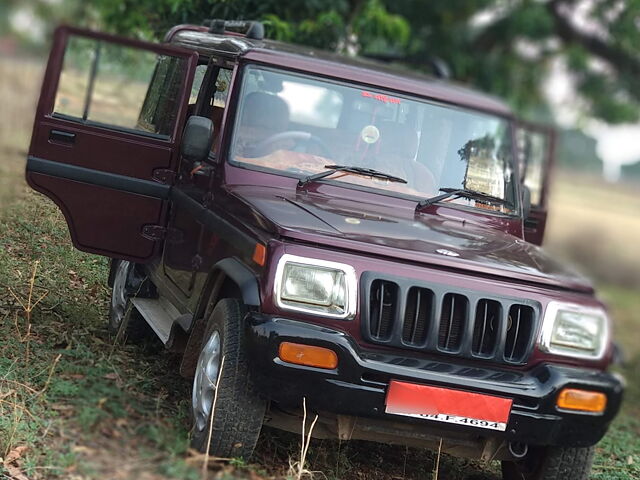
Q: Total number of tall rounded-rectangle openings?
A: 5